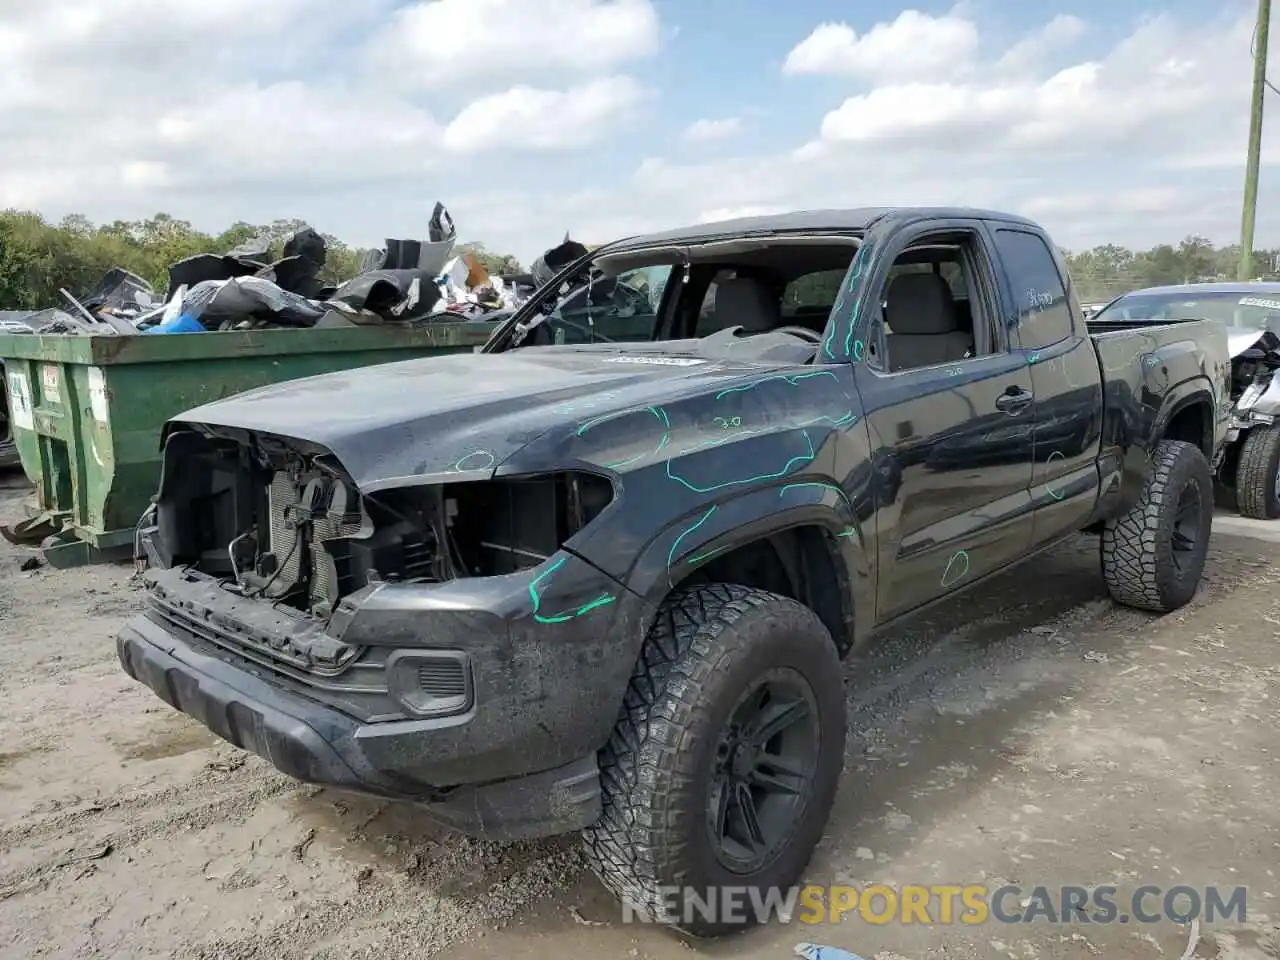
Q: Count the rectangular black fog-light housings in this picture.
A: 1